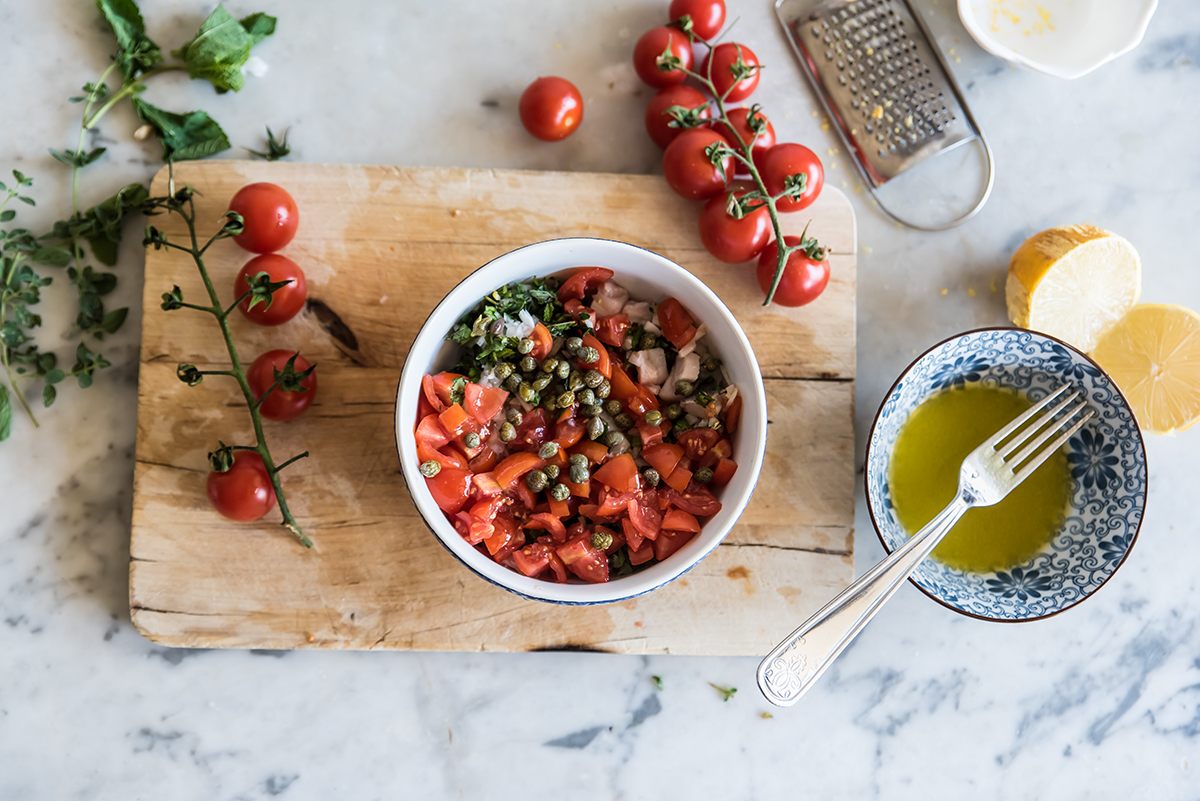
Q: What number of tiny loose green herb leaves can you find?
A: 2